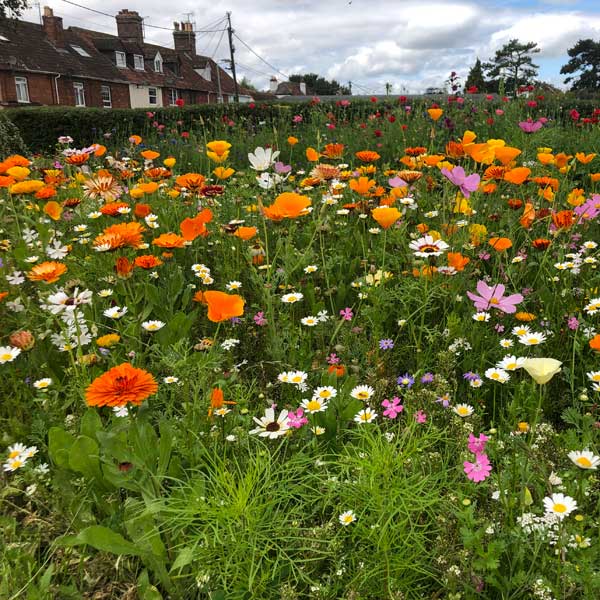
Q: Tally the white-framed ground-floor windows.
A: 5